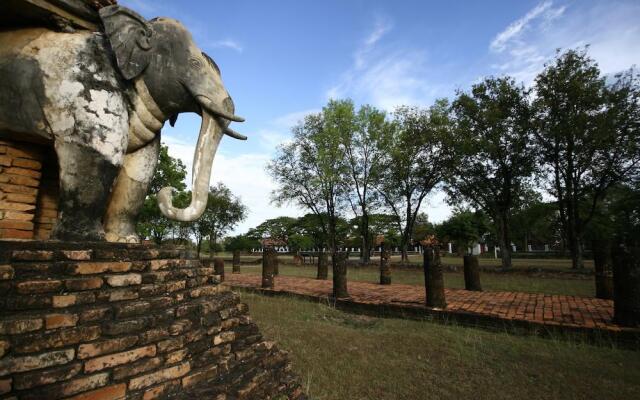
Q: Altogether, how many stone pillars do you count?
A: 11